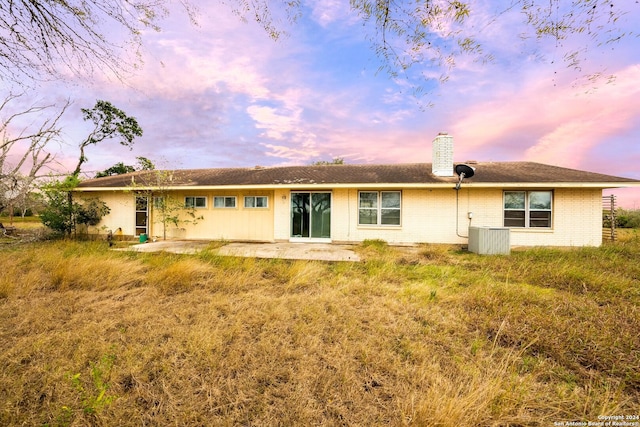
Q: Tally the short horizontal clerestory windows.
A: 3